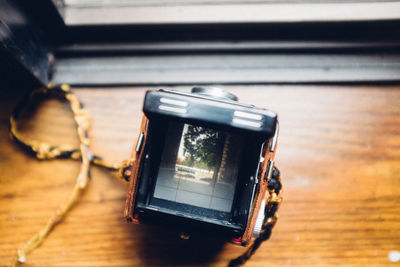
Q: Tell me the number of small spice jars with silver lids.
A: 0